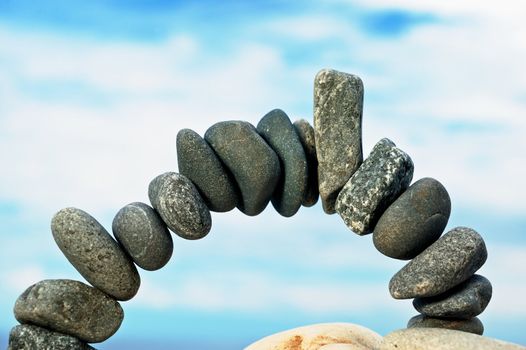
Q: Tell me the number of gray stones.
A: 15